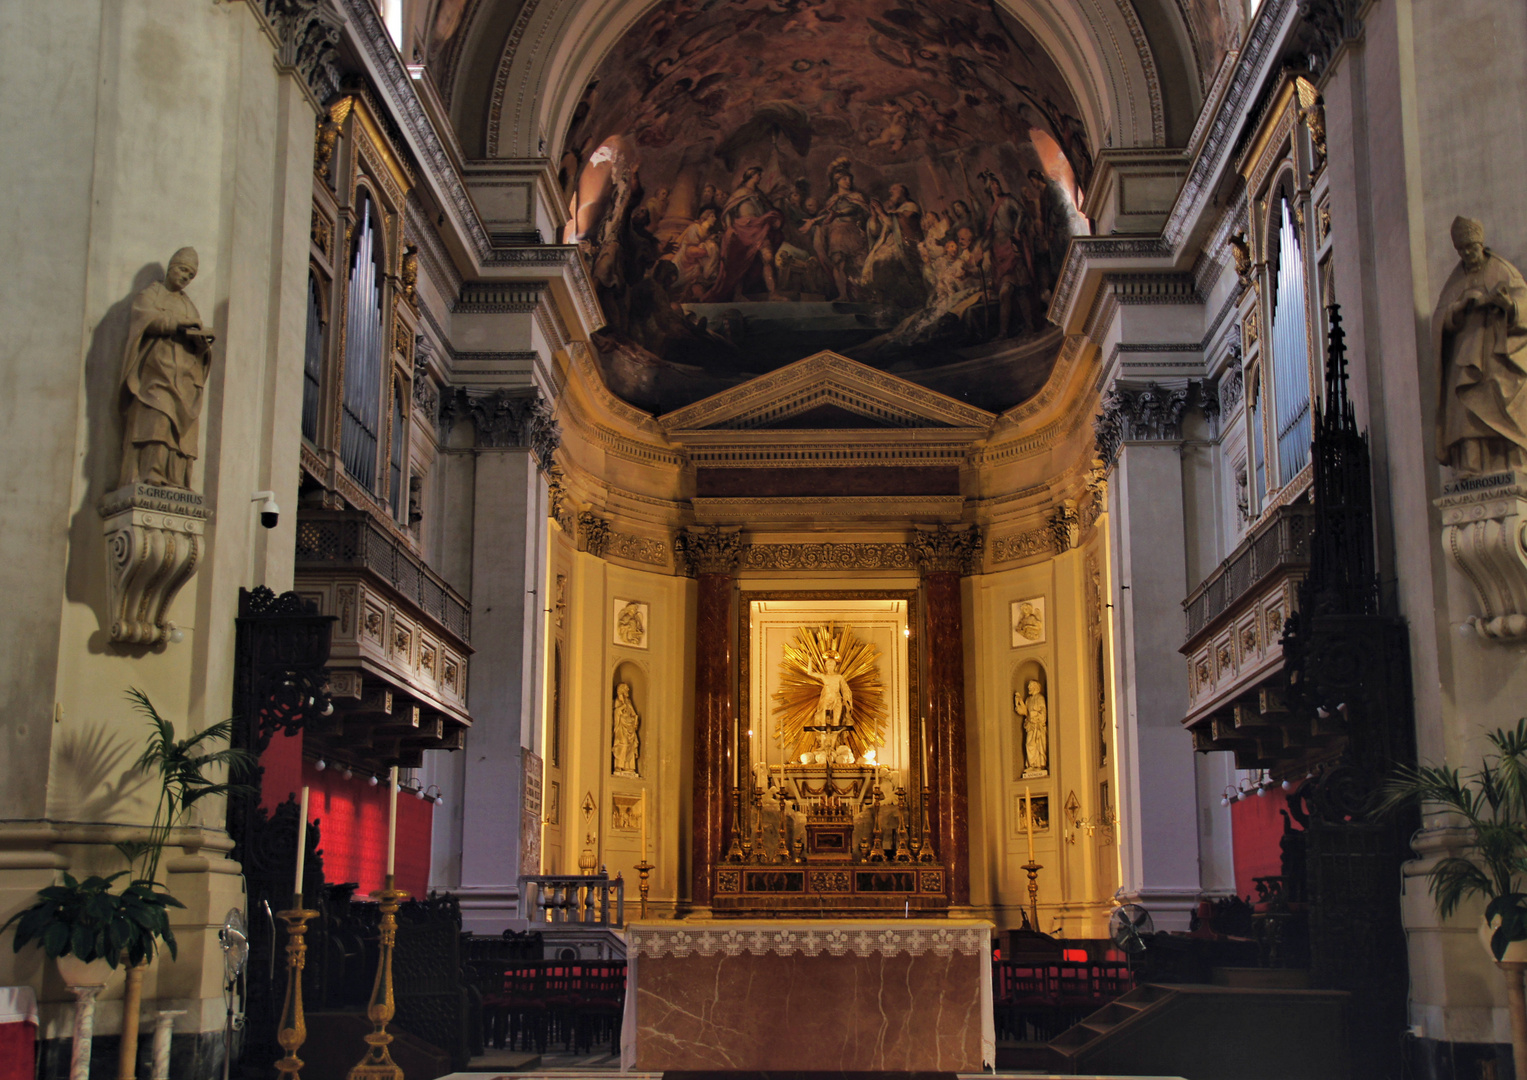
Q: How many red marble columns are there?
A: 2